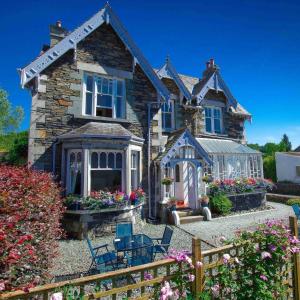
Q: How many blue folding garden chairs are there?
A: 4